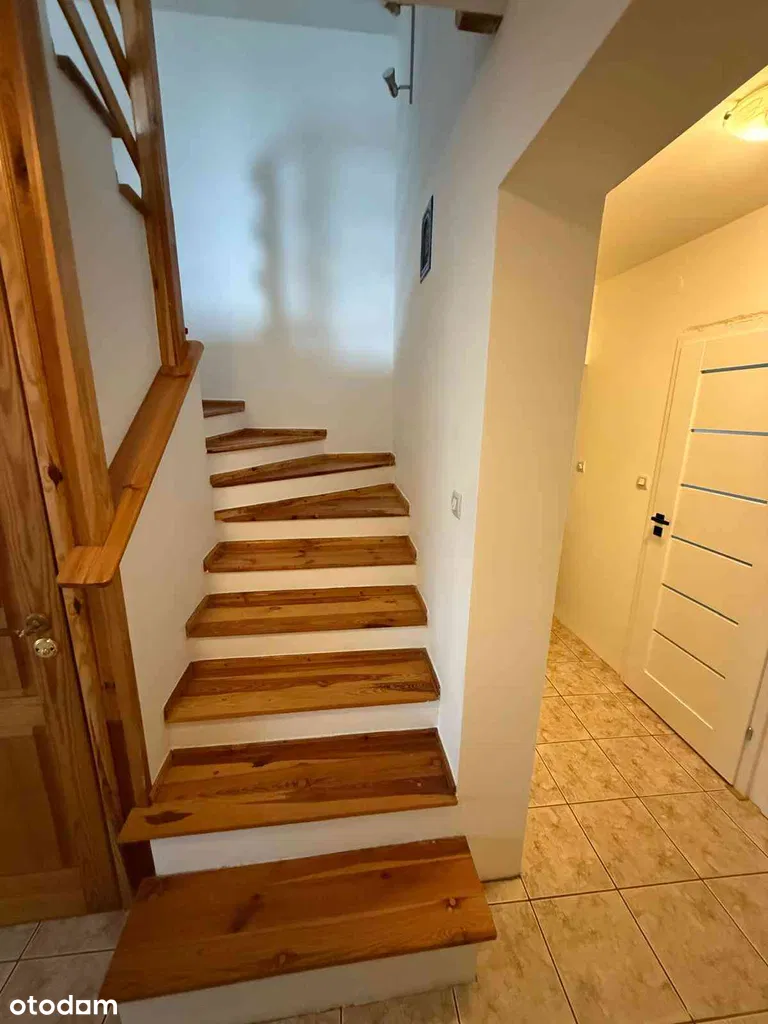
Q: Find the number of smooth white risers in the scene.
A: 9